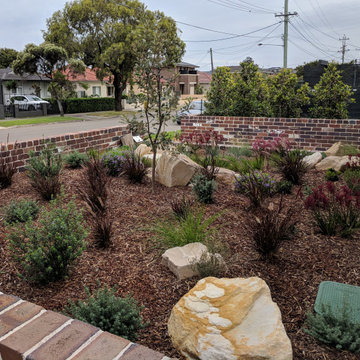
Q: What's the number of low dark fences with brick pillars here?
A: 1